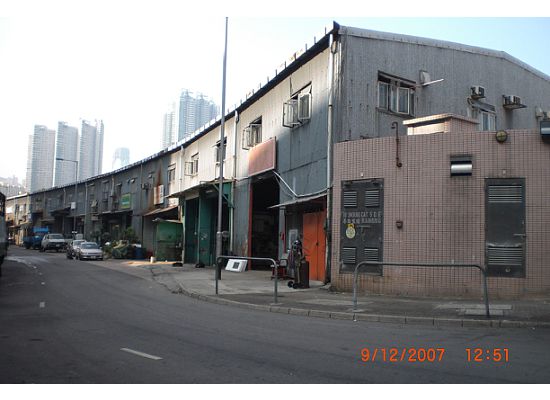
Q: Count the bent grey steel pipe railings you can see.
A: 2